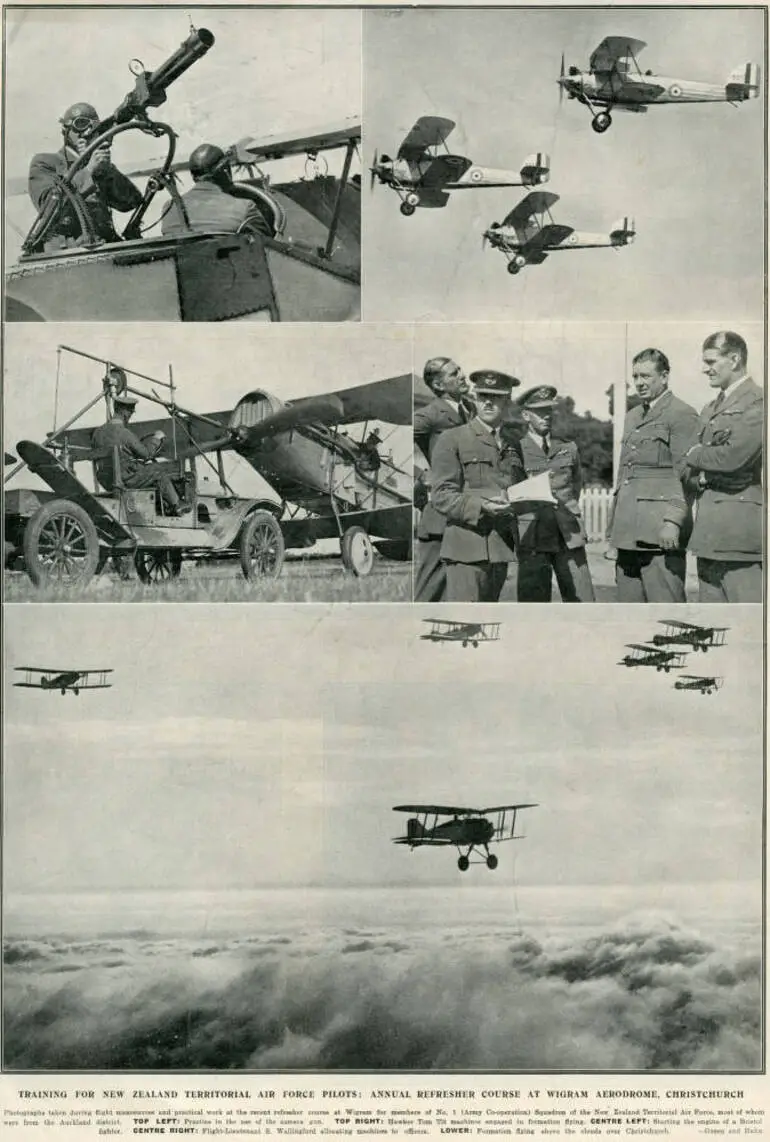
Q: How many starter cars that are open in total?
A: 1